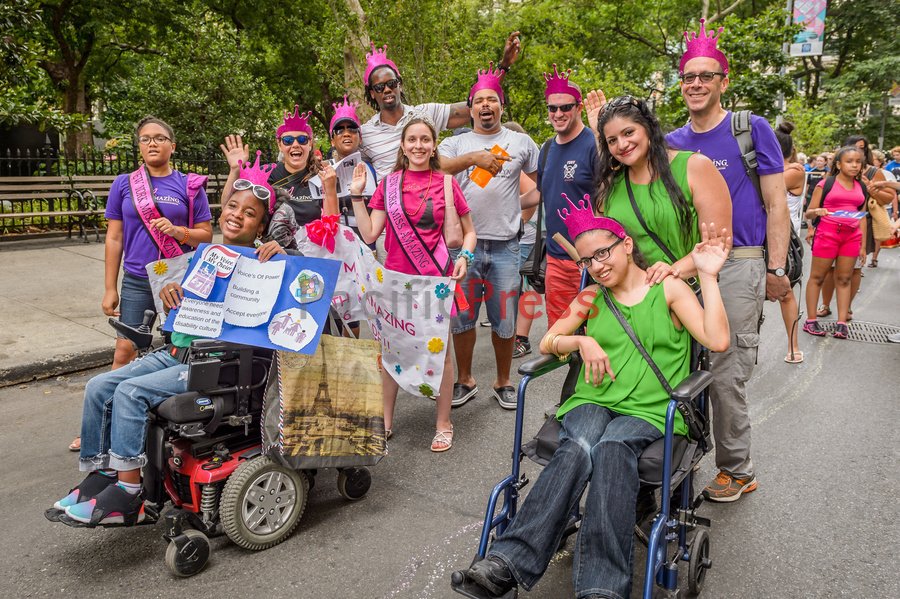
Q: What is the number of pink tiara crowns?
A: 8